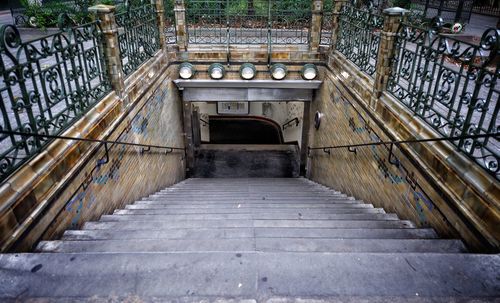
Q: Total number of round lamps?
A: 5